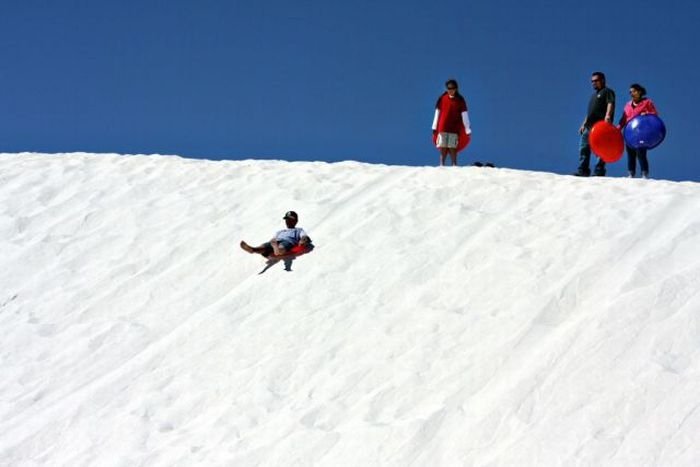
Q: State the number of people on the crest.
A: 3